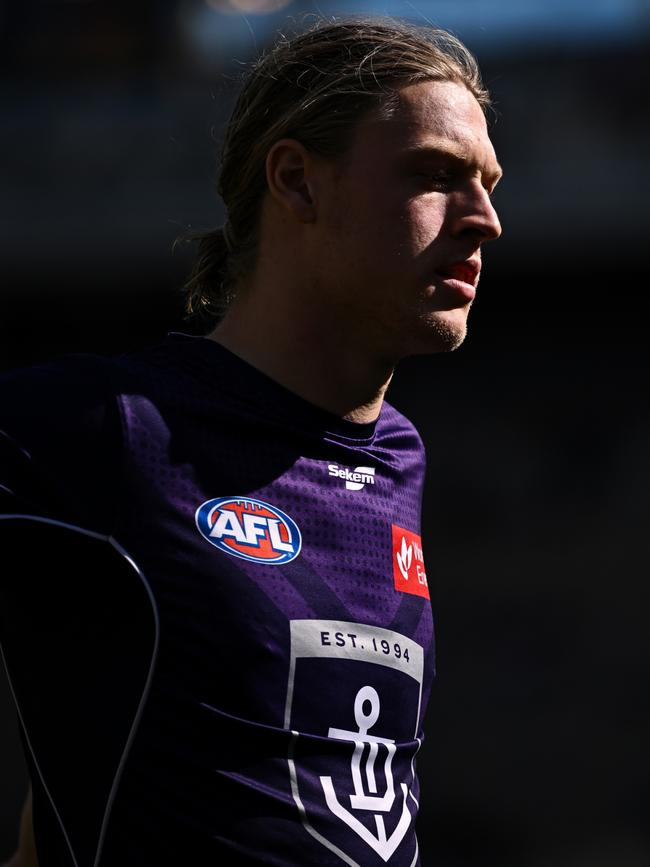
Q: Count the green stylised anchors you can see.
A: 0